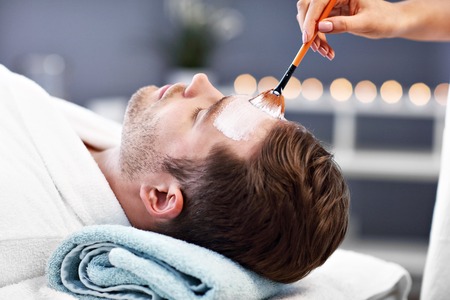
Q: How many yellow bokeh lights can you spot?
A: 9